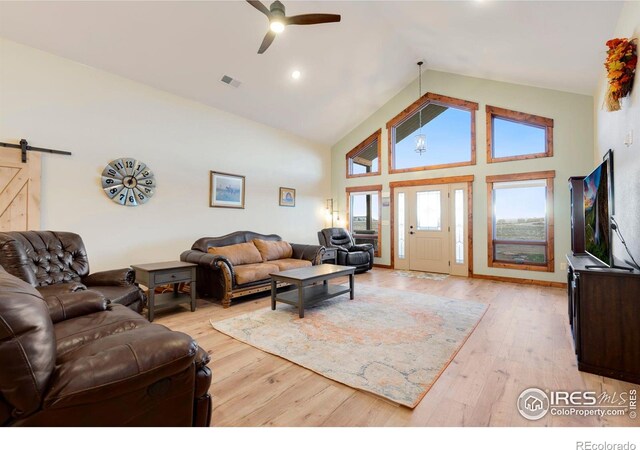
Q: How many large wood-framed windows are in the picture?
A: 5